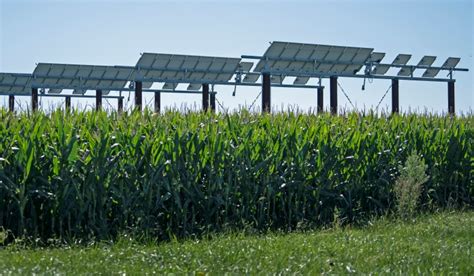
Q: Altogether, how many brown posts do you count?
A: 14